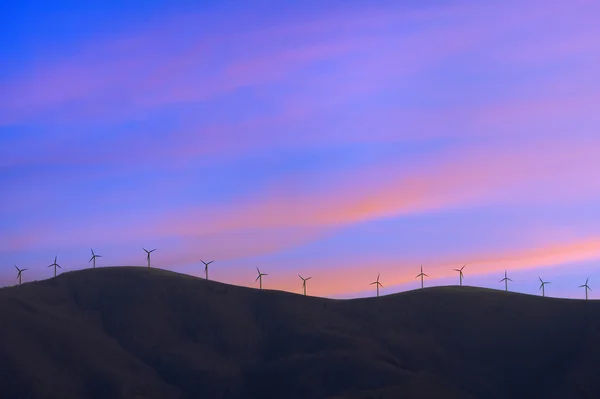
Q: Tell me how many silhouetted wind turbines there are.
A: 13